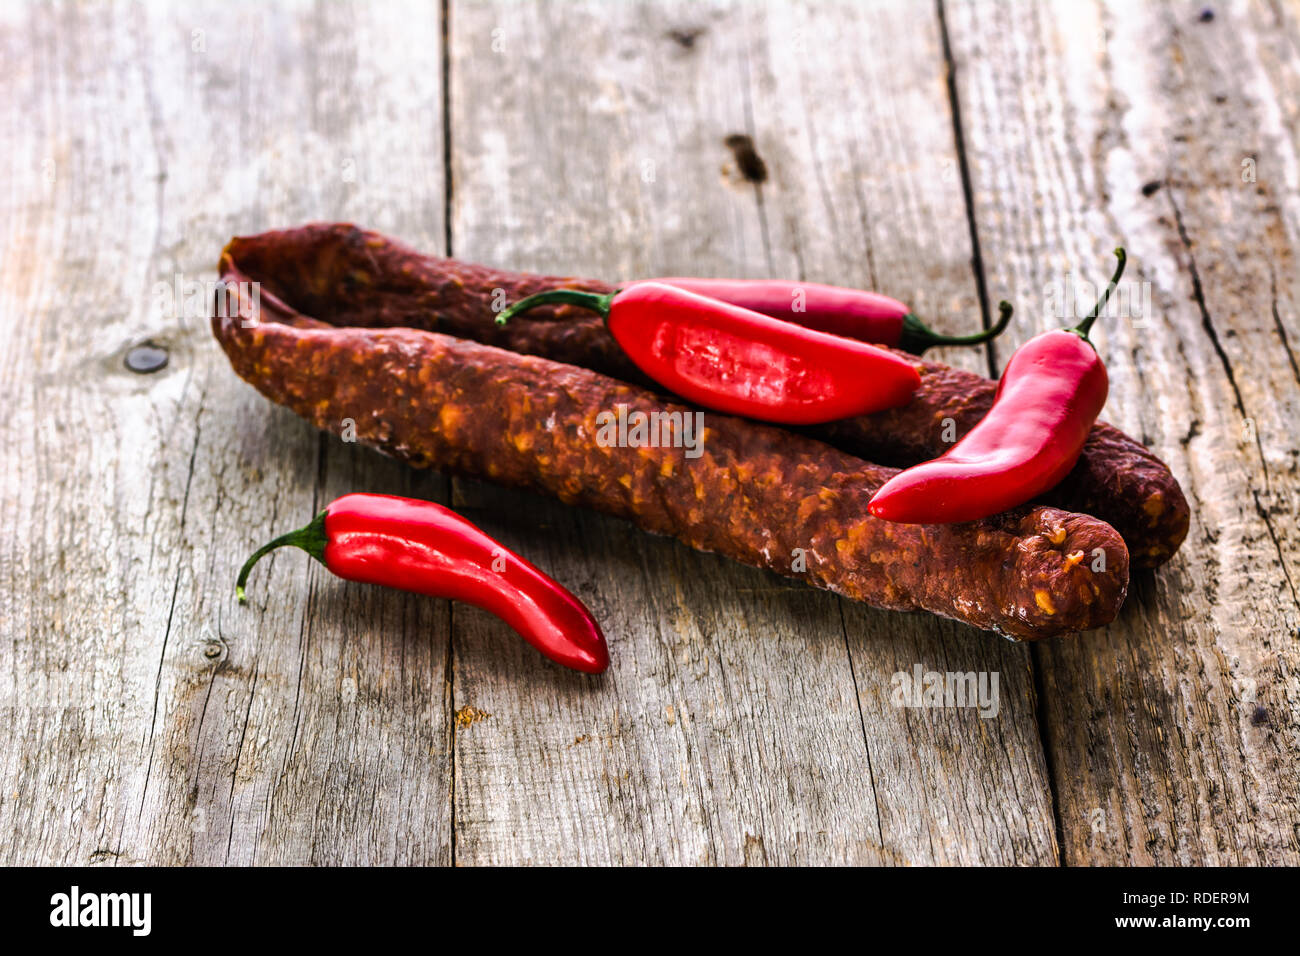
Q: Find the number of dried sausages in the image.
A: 2